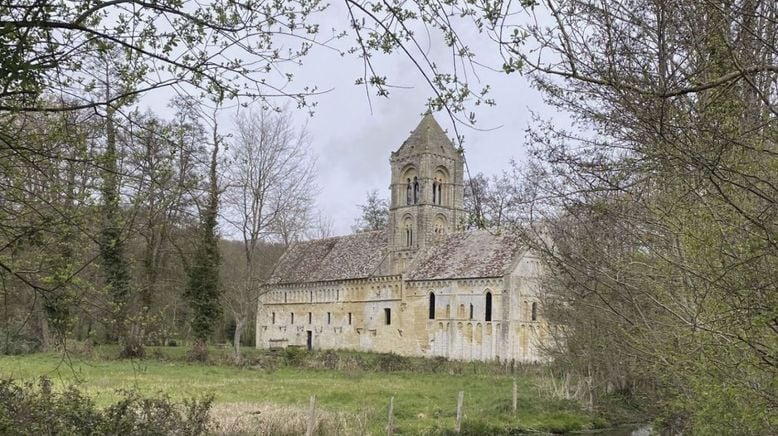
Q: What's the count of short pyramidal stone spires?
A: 1